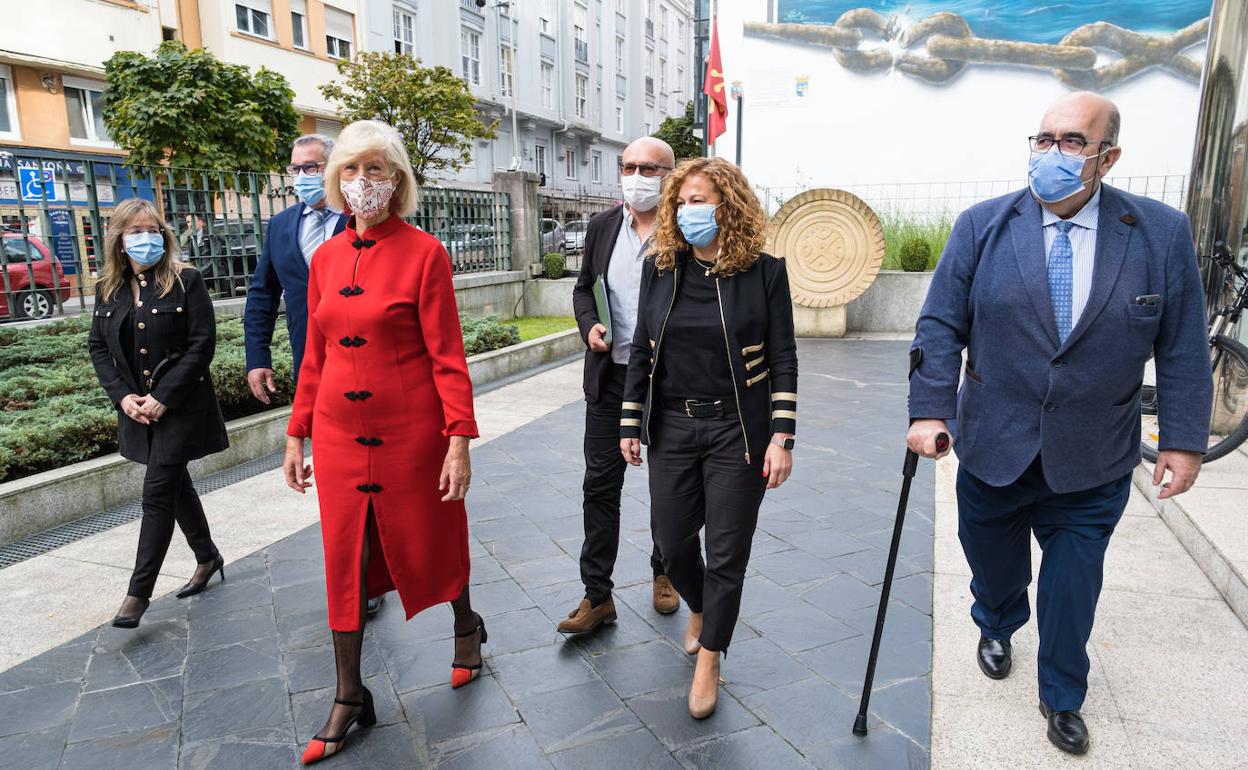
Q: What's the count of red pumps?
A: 2